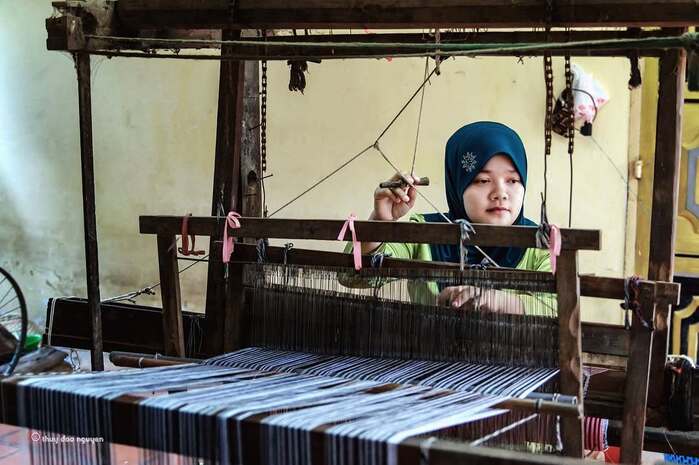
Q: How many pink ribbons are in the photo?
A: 3